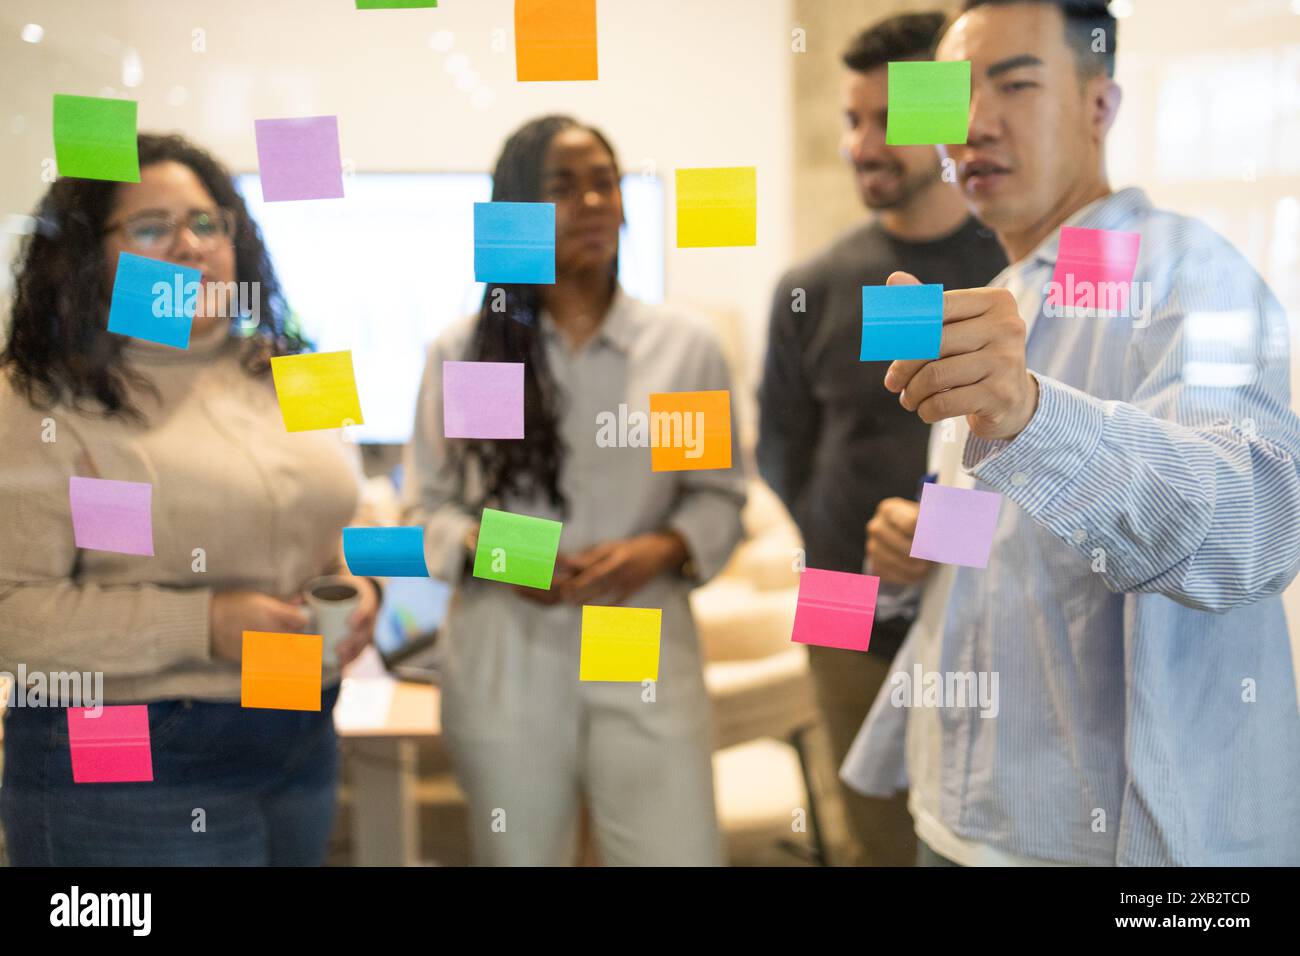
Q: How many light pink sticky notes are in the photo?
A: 4